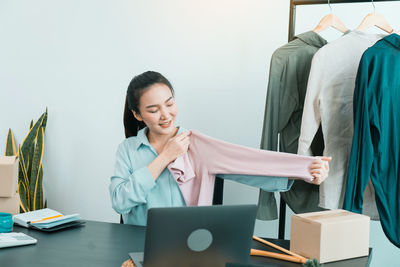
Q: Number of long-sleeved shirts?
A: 5